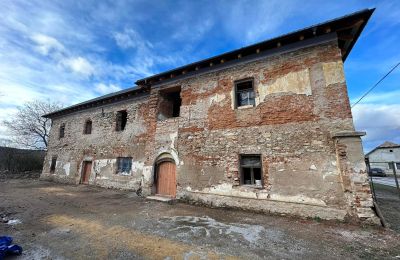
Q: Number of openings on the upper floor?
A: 5